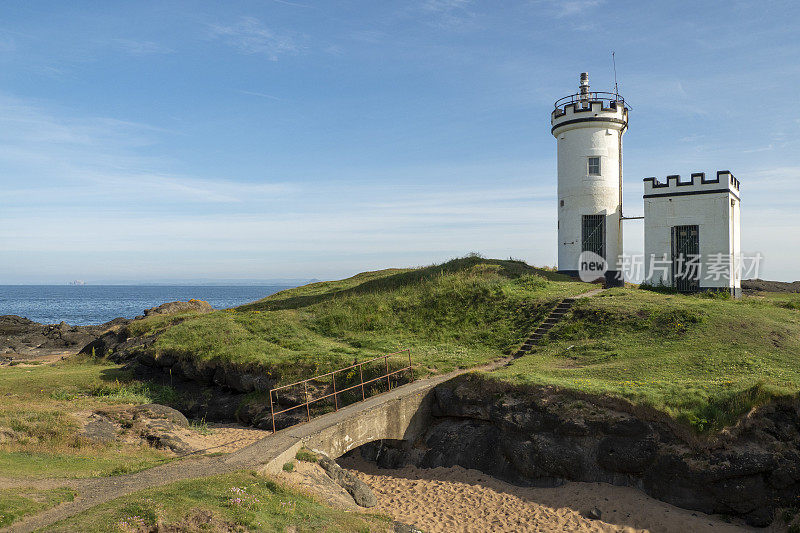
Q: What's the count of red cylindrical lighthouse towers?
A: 0